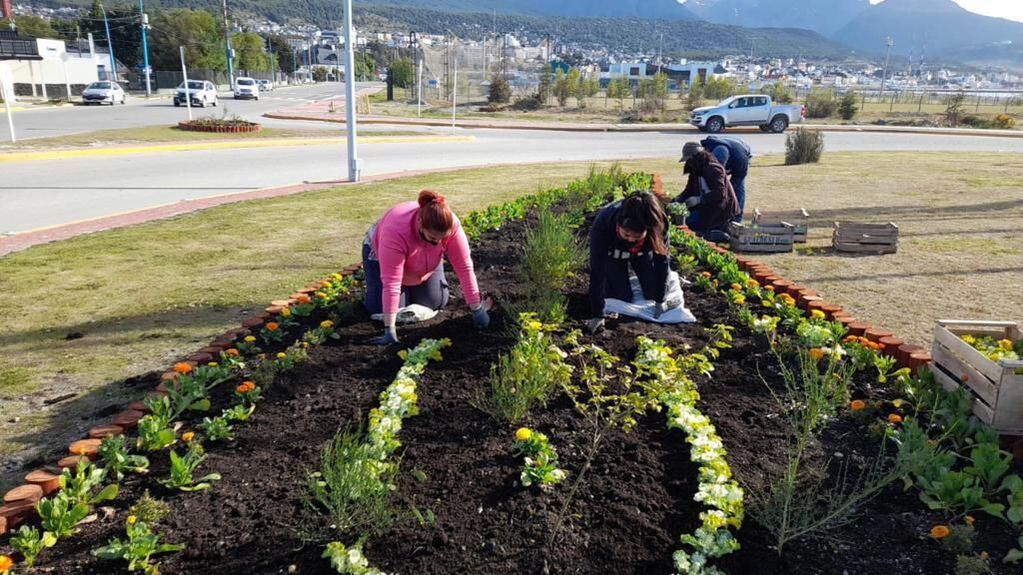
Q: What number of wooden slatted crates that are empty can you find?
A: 3